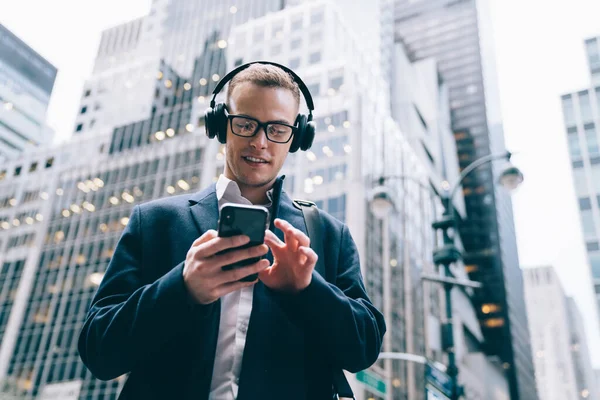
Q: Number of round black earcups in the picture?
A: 2